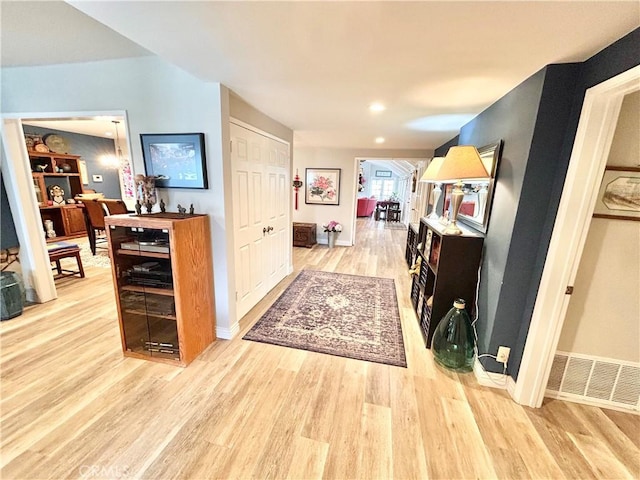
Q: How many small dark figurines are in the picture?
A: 5